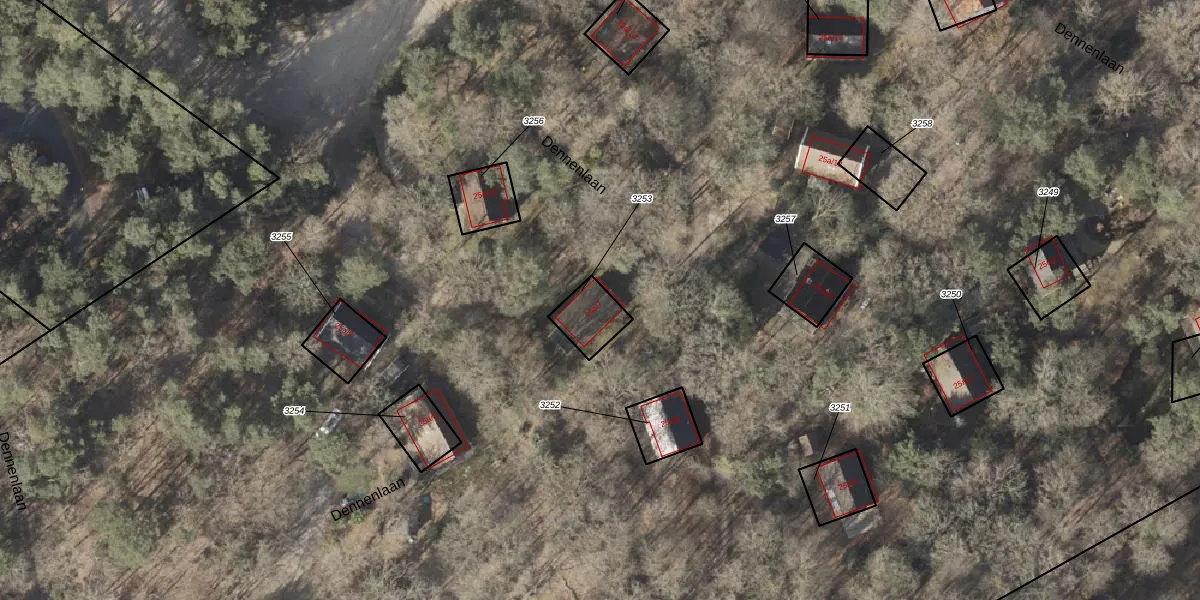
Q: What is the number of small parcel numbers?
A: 10